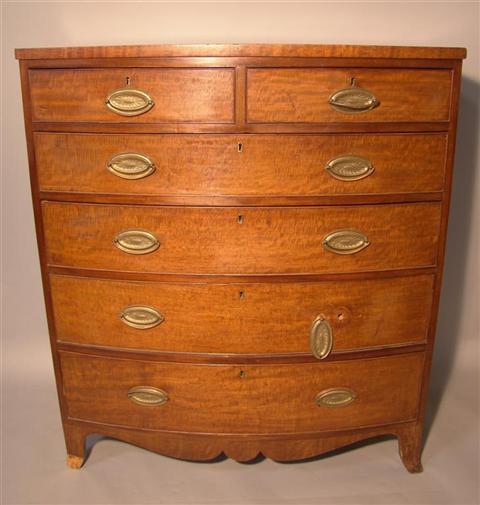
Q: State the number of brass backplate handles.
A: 10